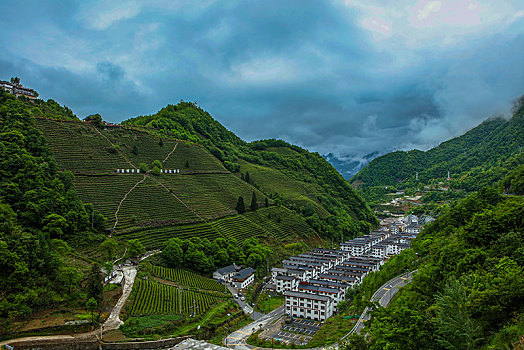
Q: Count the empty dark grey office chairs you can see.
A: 0